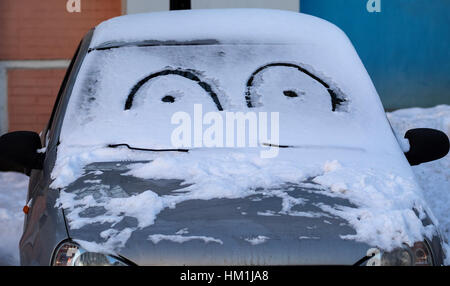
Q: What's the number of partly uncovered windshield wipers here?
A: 2